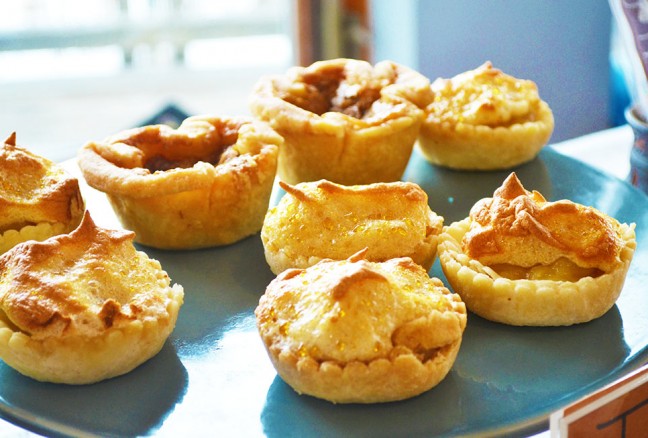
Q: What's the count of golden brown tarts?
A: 8